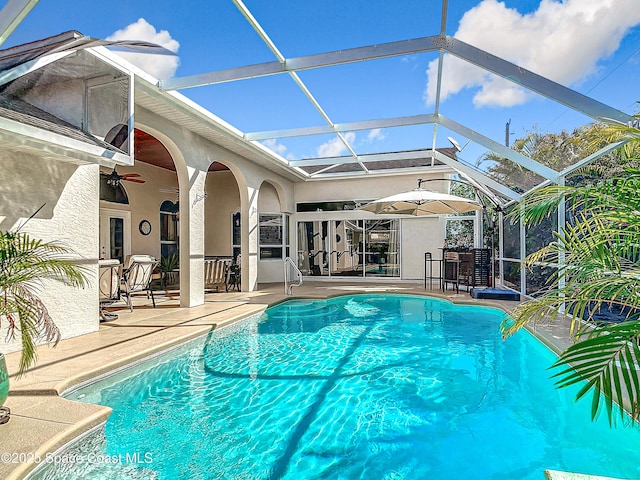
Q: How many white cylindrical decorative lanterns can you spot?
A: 0